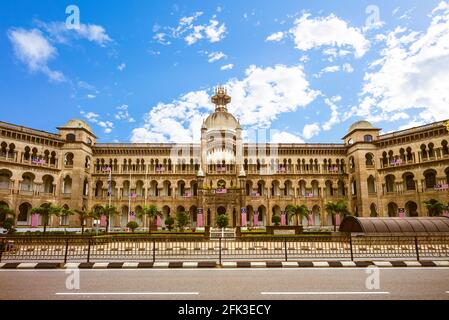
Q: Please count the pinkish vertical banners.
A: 12